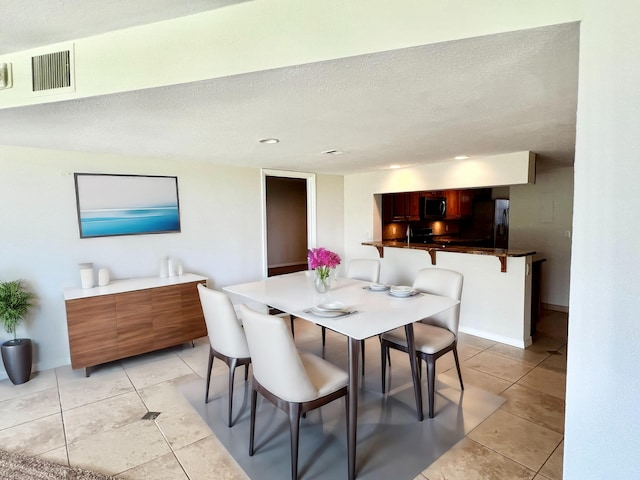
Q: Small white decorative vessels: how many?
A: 5